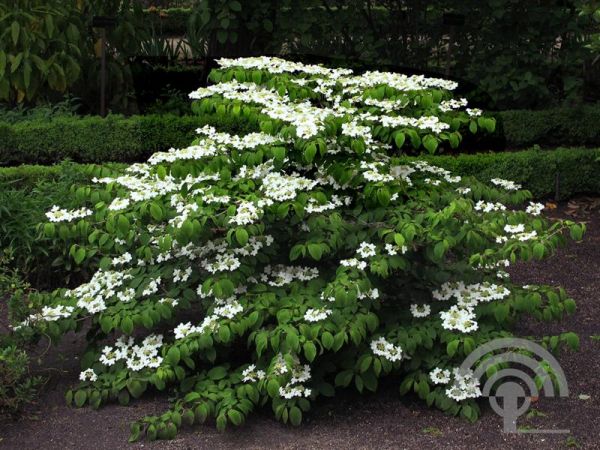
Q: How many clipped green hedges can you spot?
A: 2